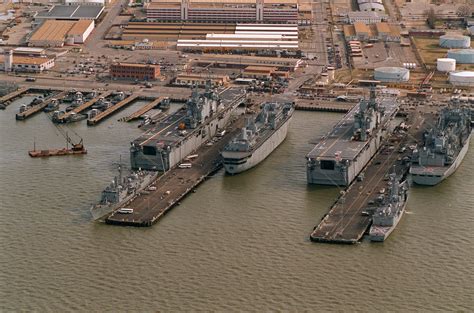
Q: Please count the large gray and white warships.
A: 6